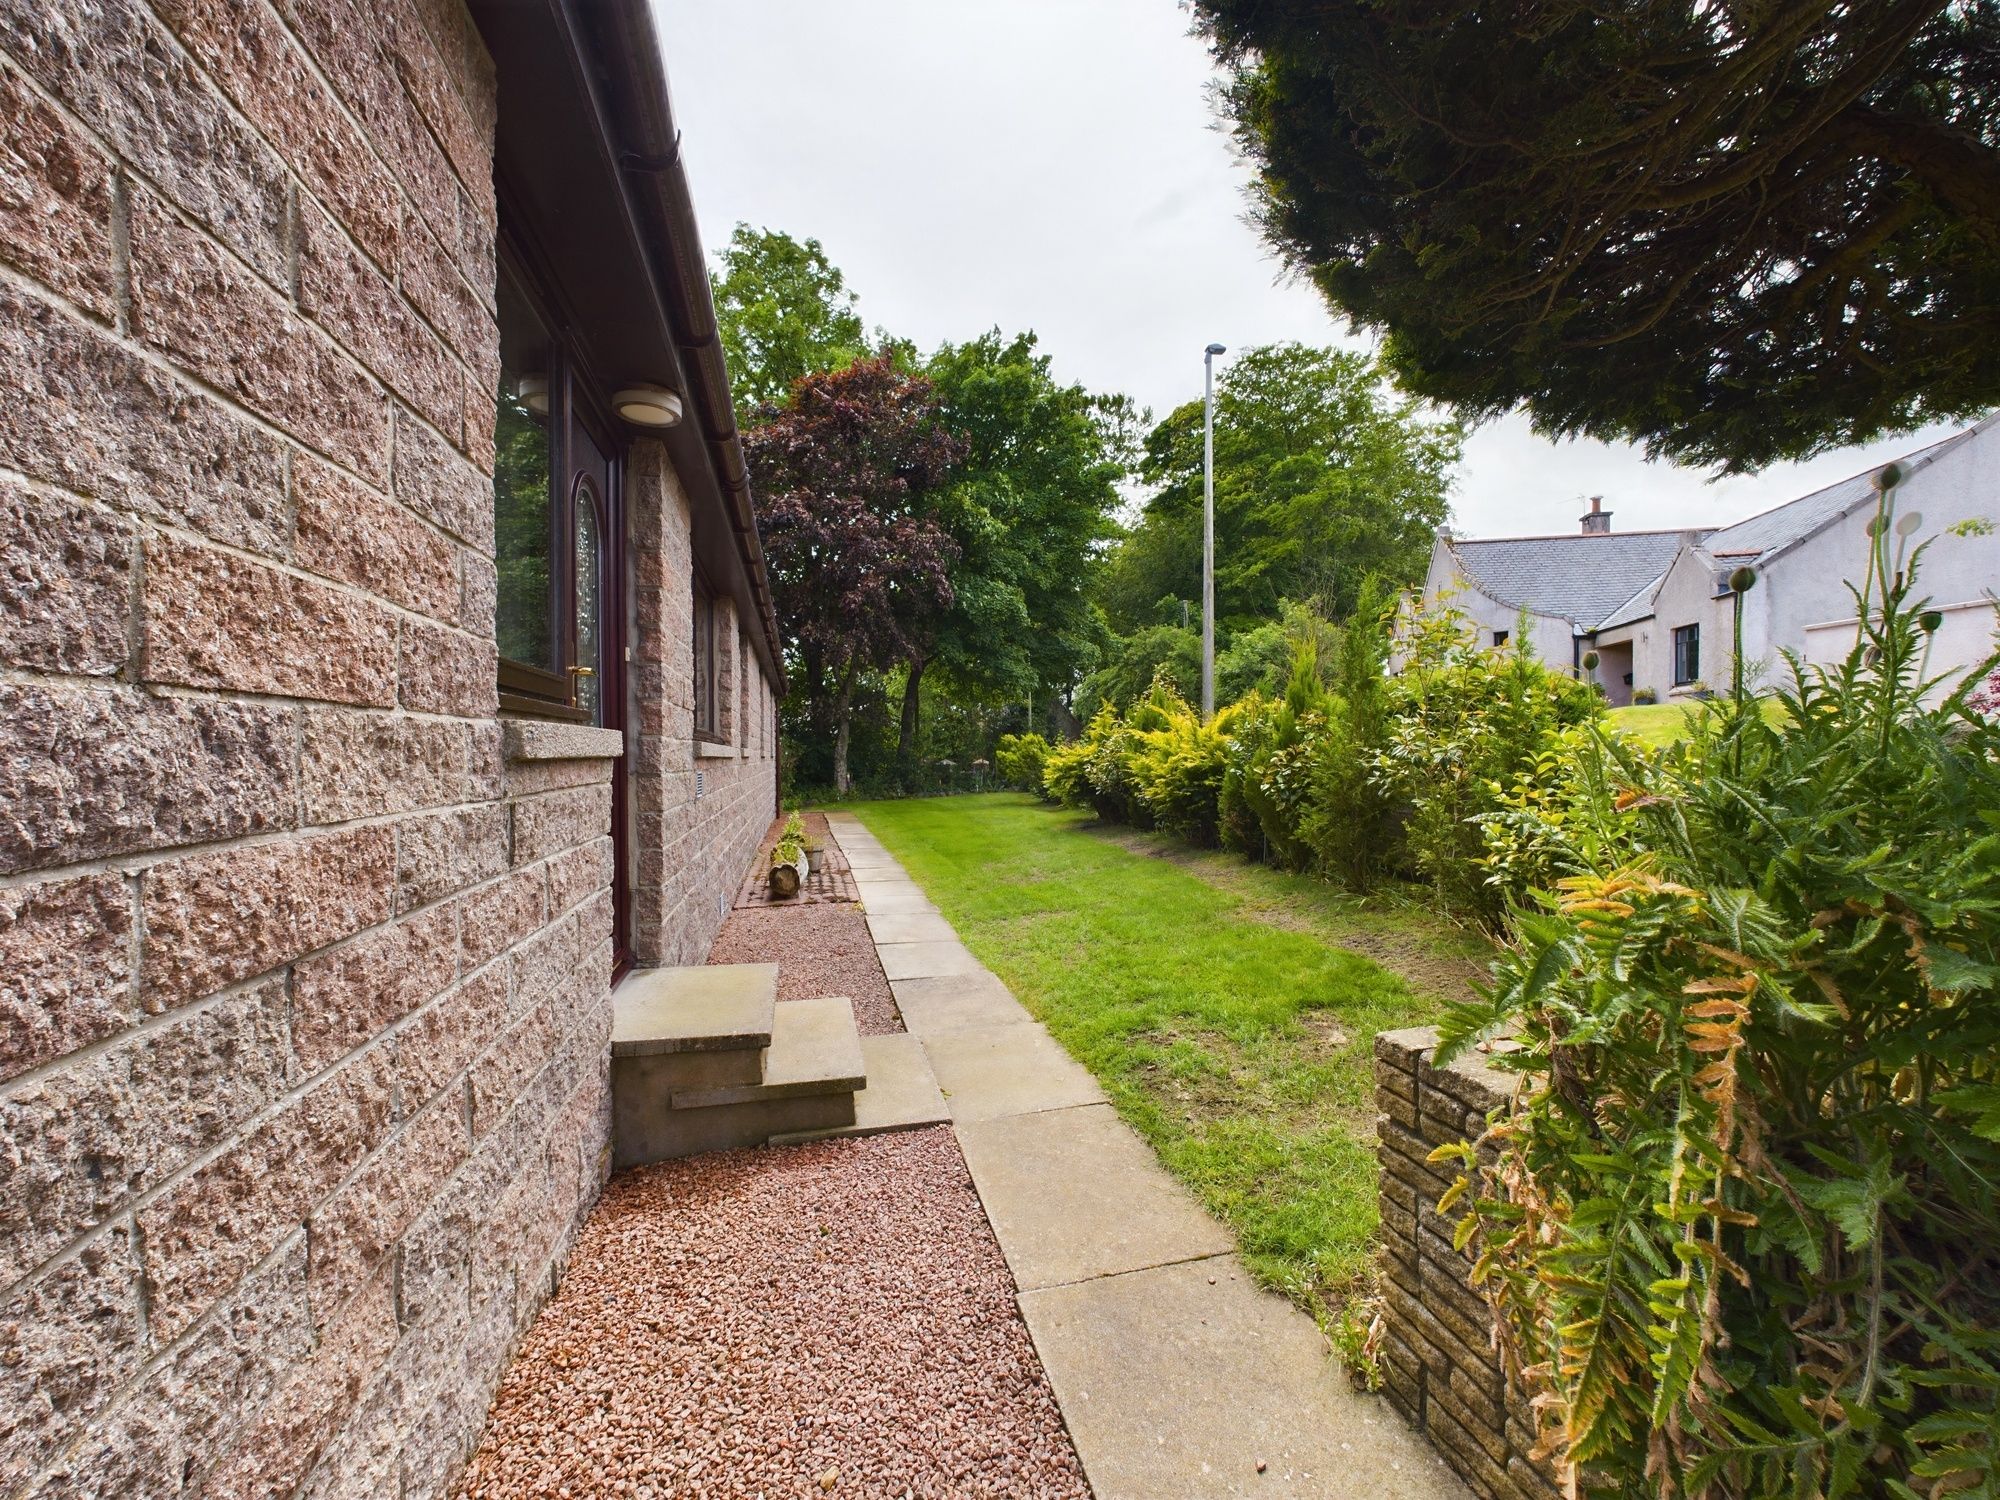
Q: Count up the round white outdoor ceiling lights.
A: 1